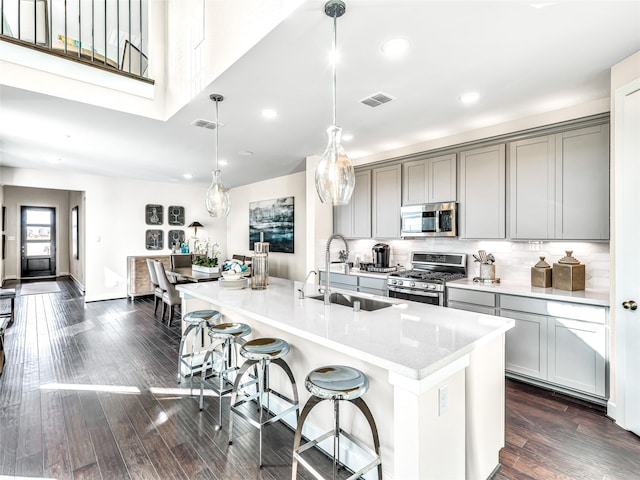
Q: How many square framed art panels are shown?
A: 4